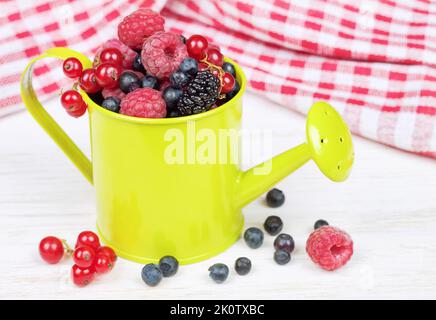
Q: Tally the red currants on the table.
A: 6